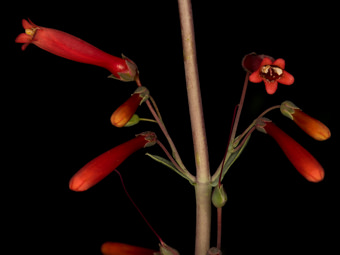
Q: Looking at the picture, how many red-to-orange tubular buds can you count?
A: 5